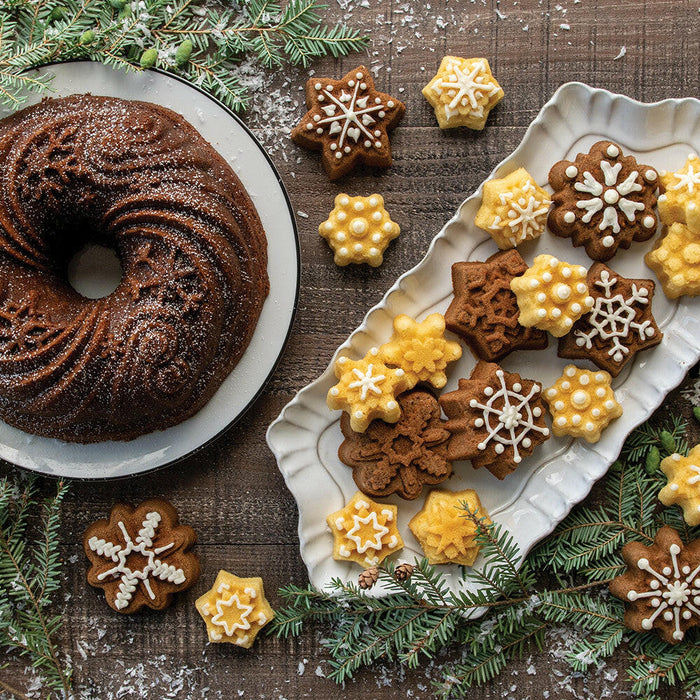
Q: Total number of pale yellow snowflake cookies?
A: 13